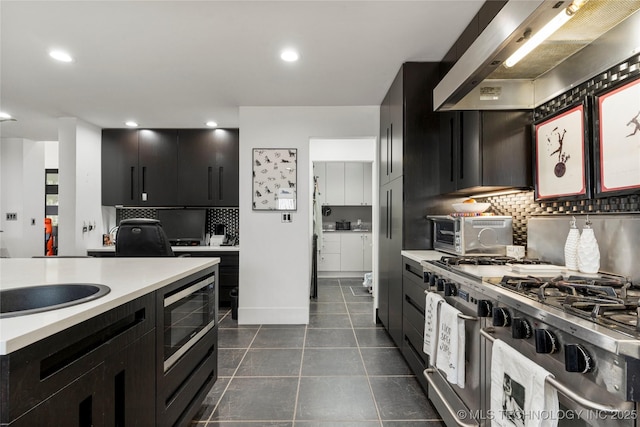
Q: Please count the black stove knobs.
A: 9